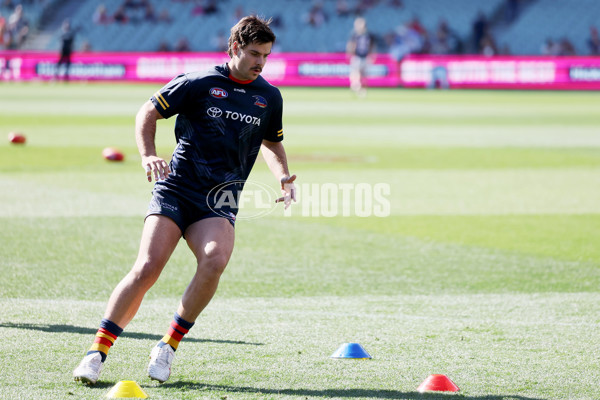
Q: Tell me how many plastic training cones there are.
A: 3